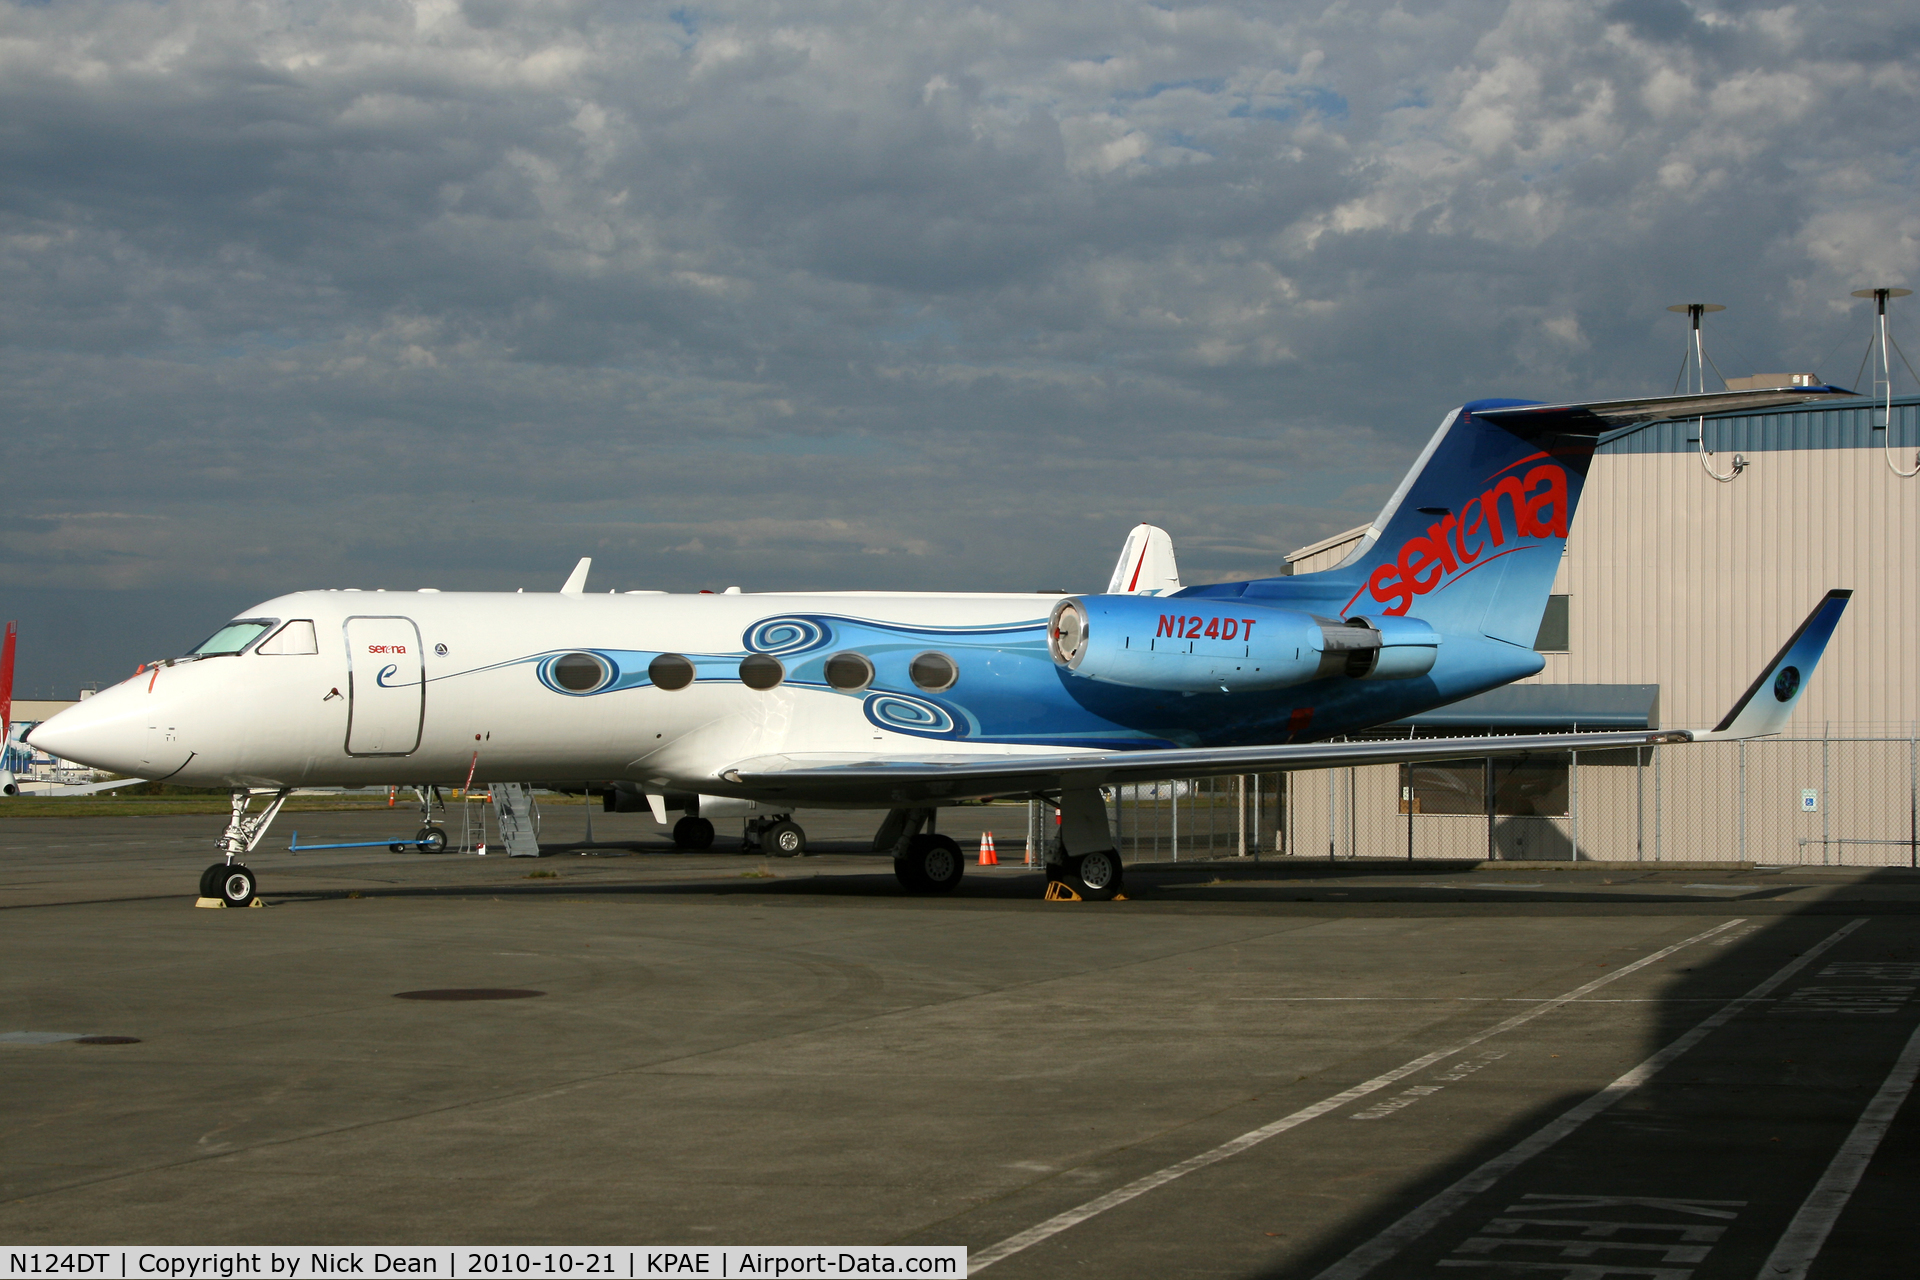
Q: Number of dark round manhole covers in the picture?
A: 2